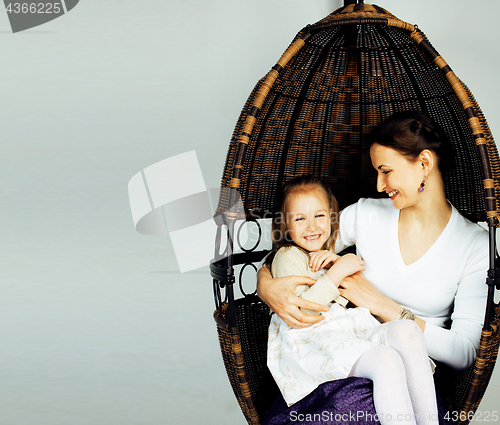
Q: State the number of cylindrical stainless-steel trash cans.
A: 0